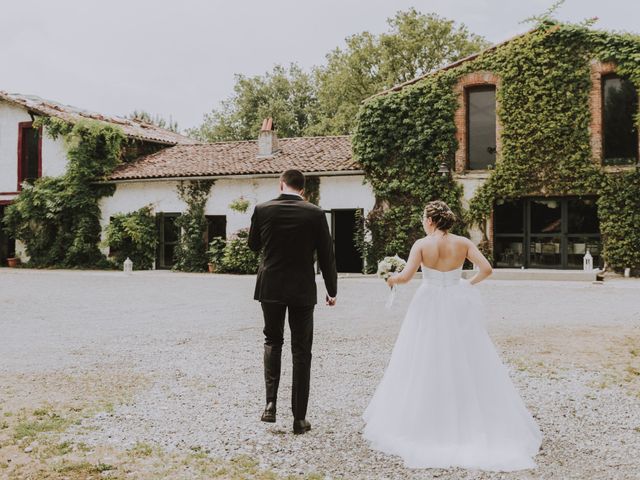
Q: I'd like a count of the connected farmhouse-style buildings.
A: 3